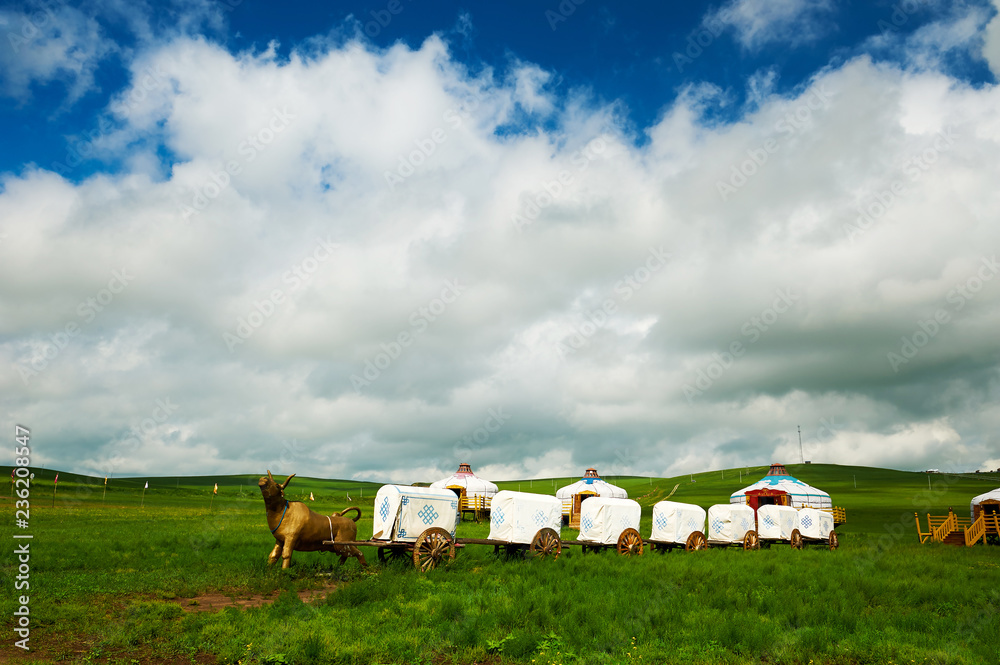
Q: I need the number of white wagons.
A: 7